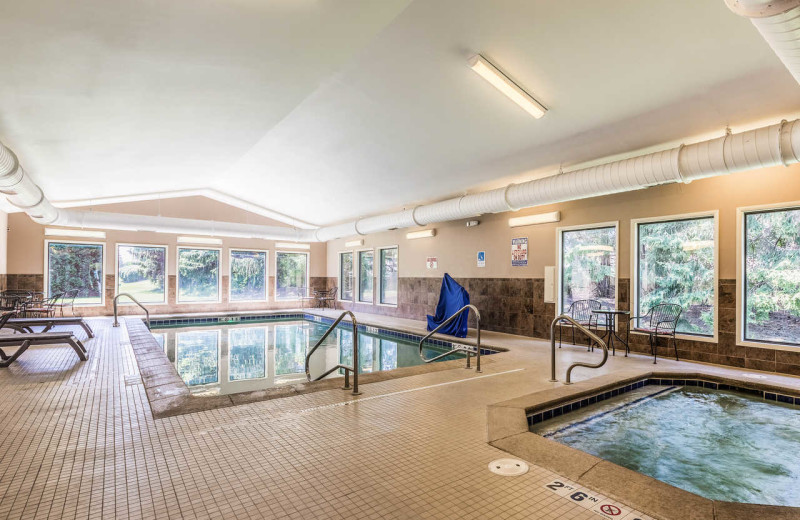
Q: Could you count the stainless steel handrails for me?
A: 4